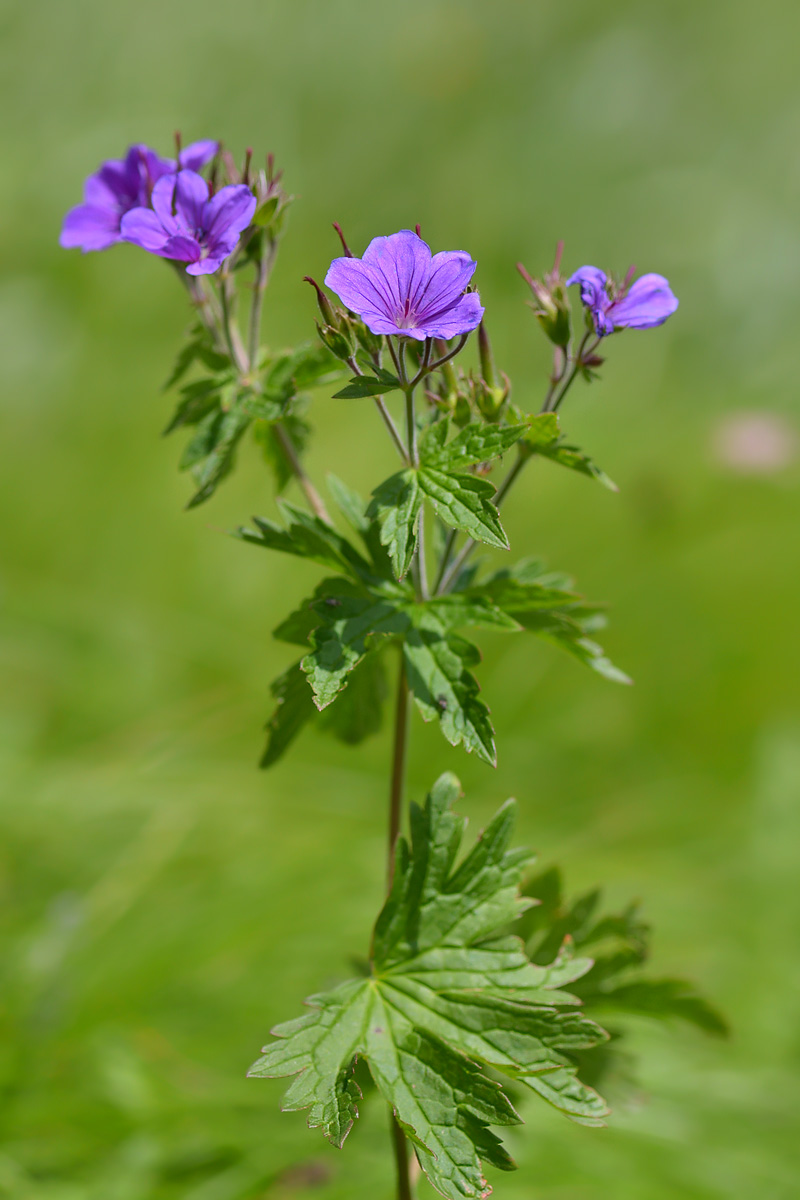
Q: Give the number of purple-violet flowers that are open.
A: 4